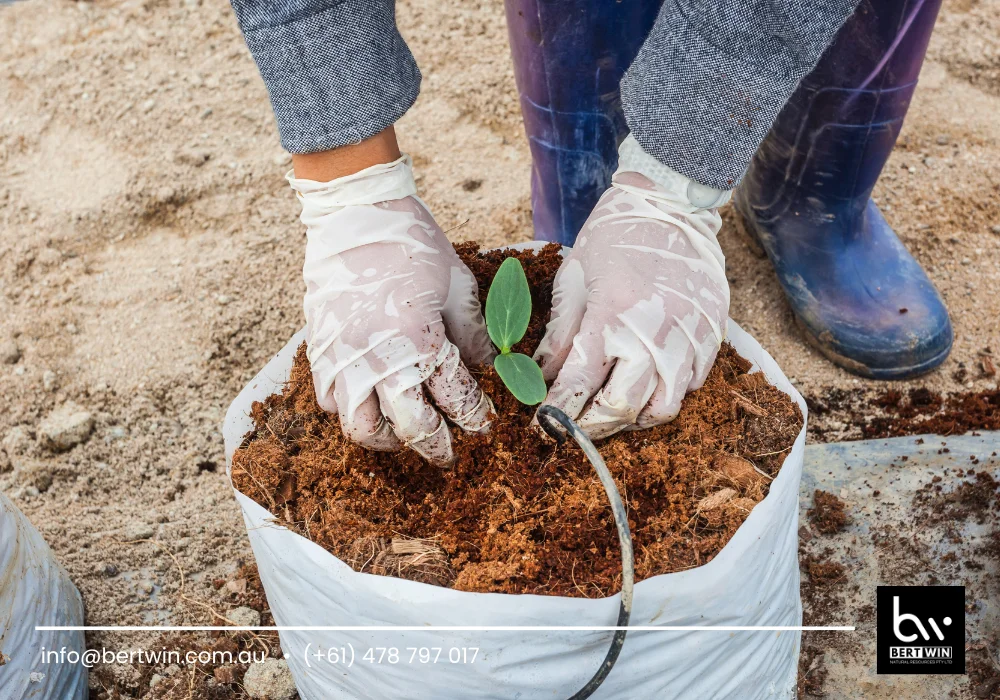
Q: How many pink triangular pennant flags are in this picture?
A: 0